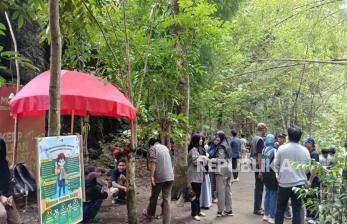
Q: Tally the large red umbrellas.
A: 1